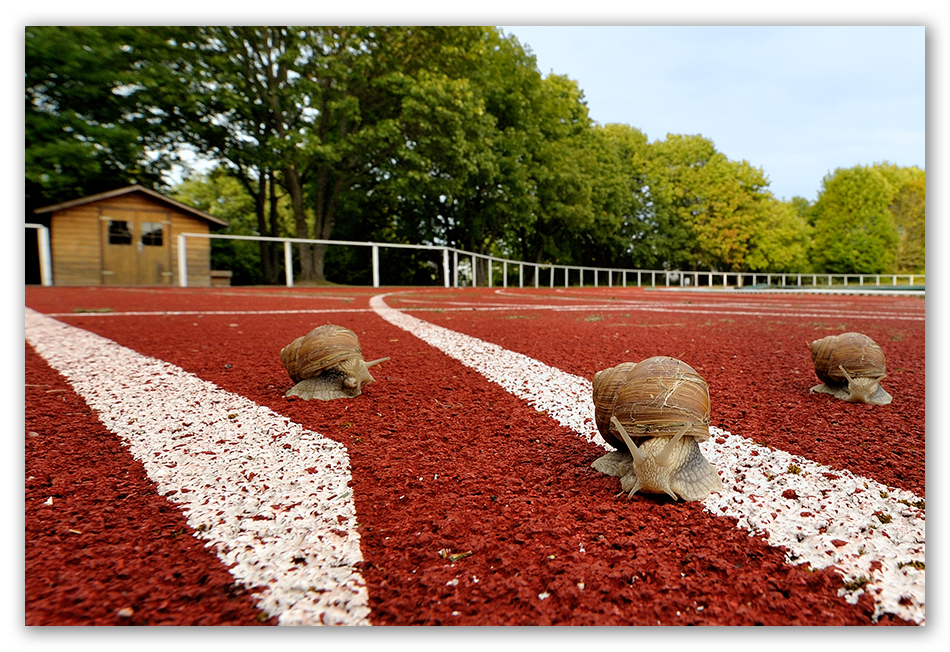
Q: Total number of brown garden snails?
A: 3